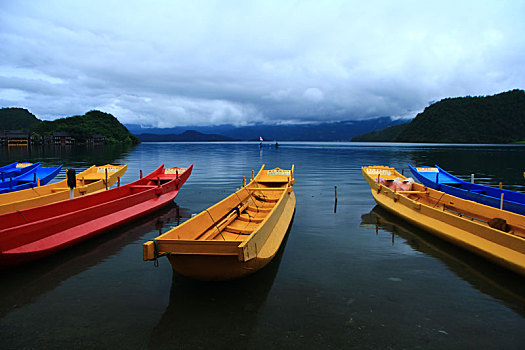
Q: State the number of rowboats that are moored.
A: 7